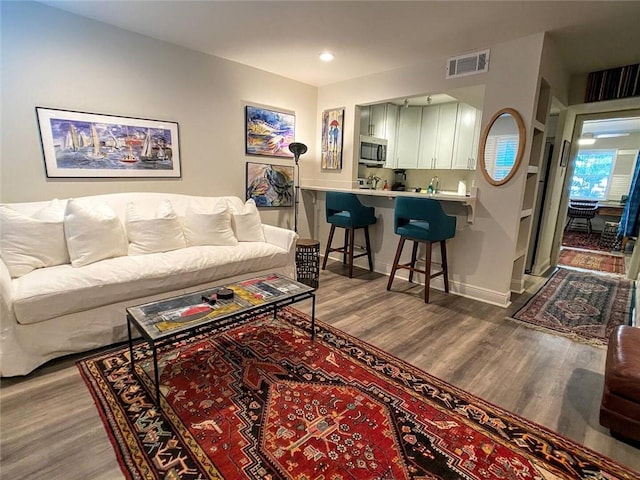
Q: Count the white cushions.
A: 5